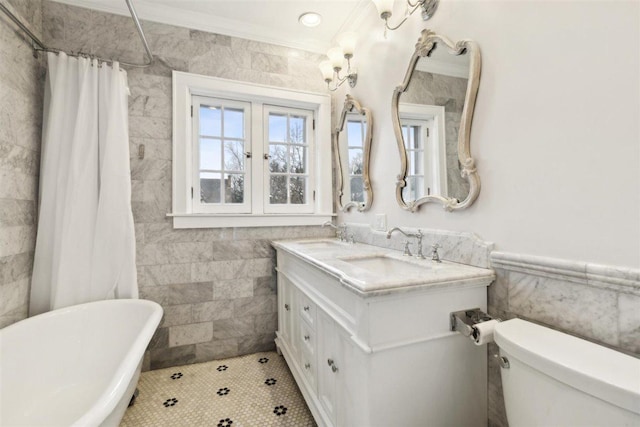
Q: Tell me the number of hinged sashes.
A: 2